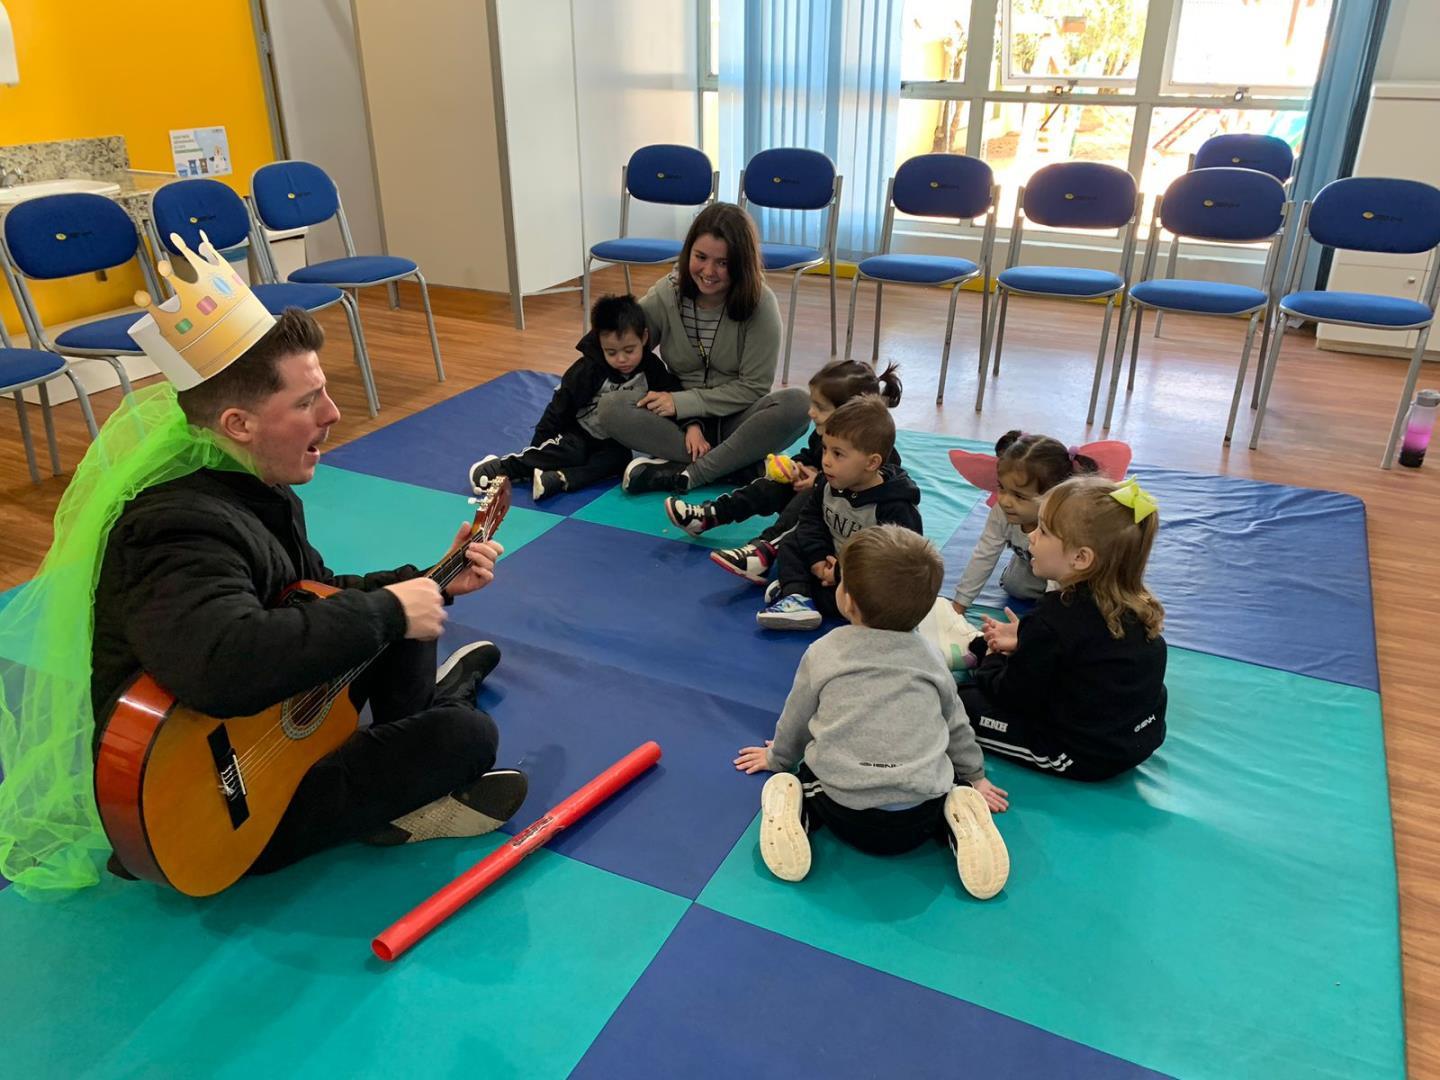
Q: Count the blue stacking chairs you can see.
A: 11